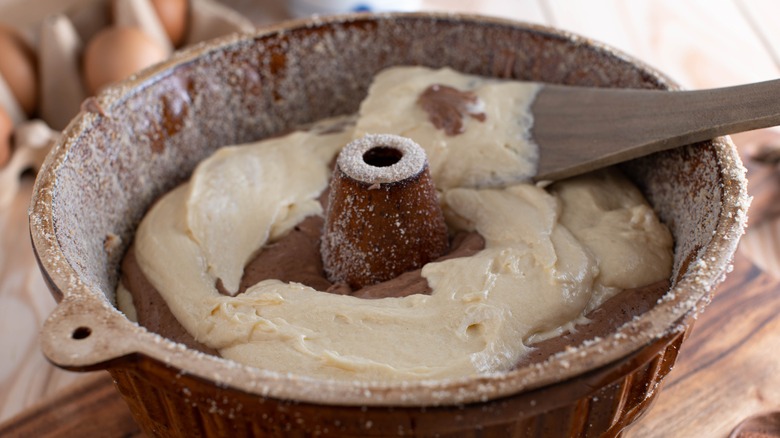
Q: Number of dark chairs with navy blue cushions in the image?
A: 0